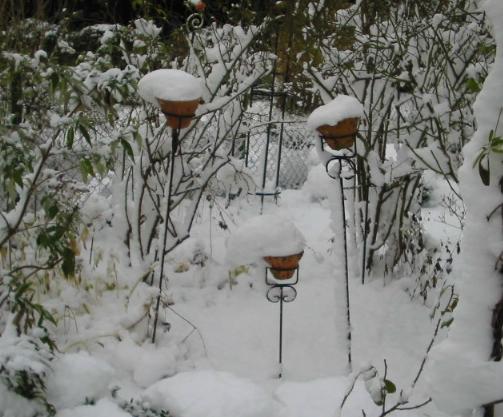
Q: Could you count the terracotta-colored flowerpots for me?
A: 3